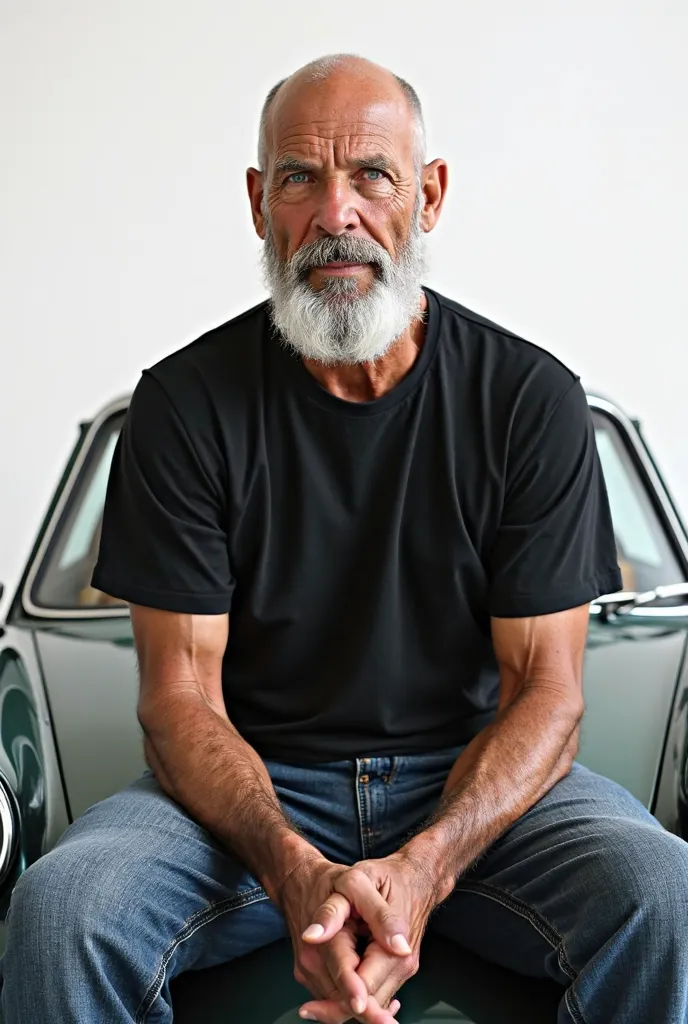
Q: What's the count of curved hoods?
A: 1